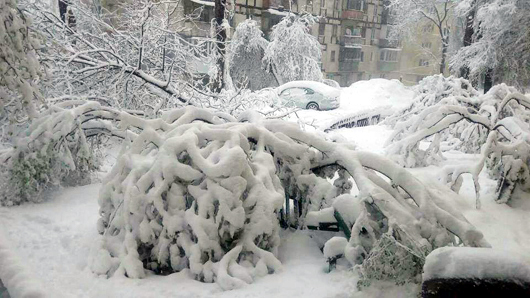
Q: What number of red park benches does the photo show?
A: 0